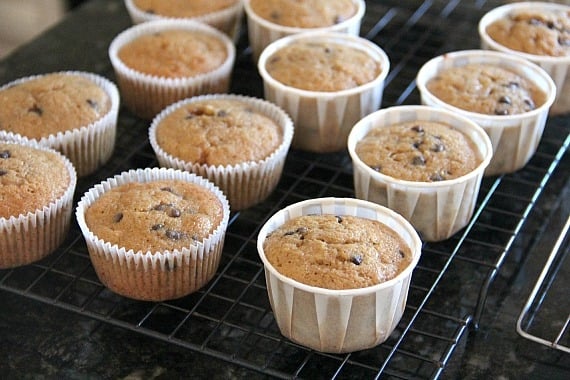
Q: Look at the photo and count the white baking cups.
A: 12